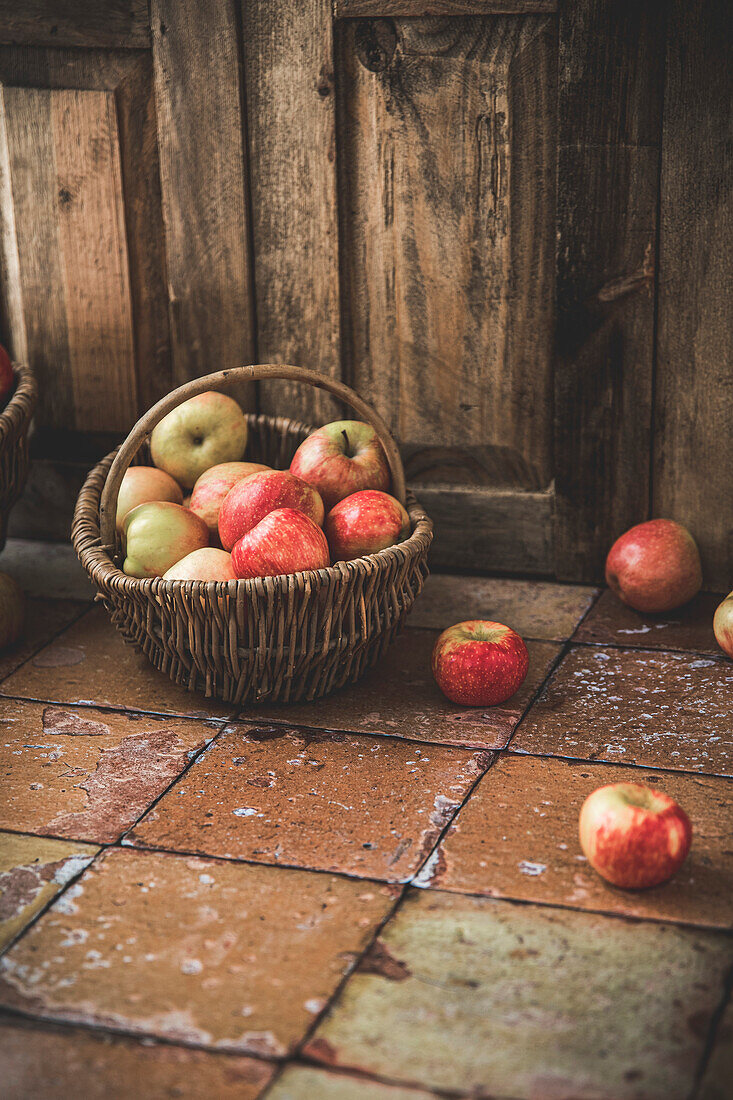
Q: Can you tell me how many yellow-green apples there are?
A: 2